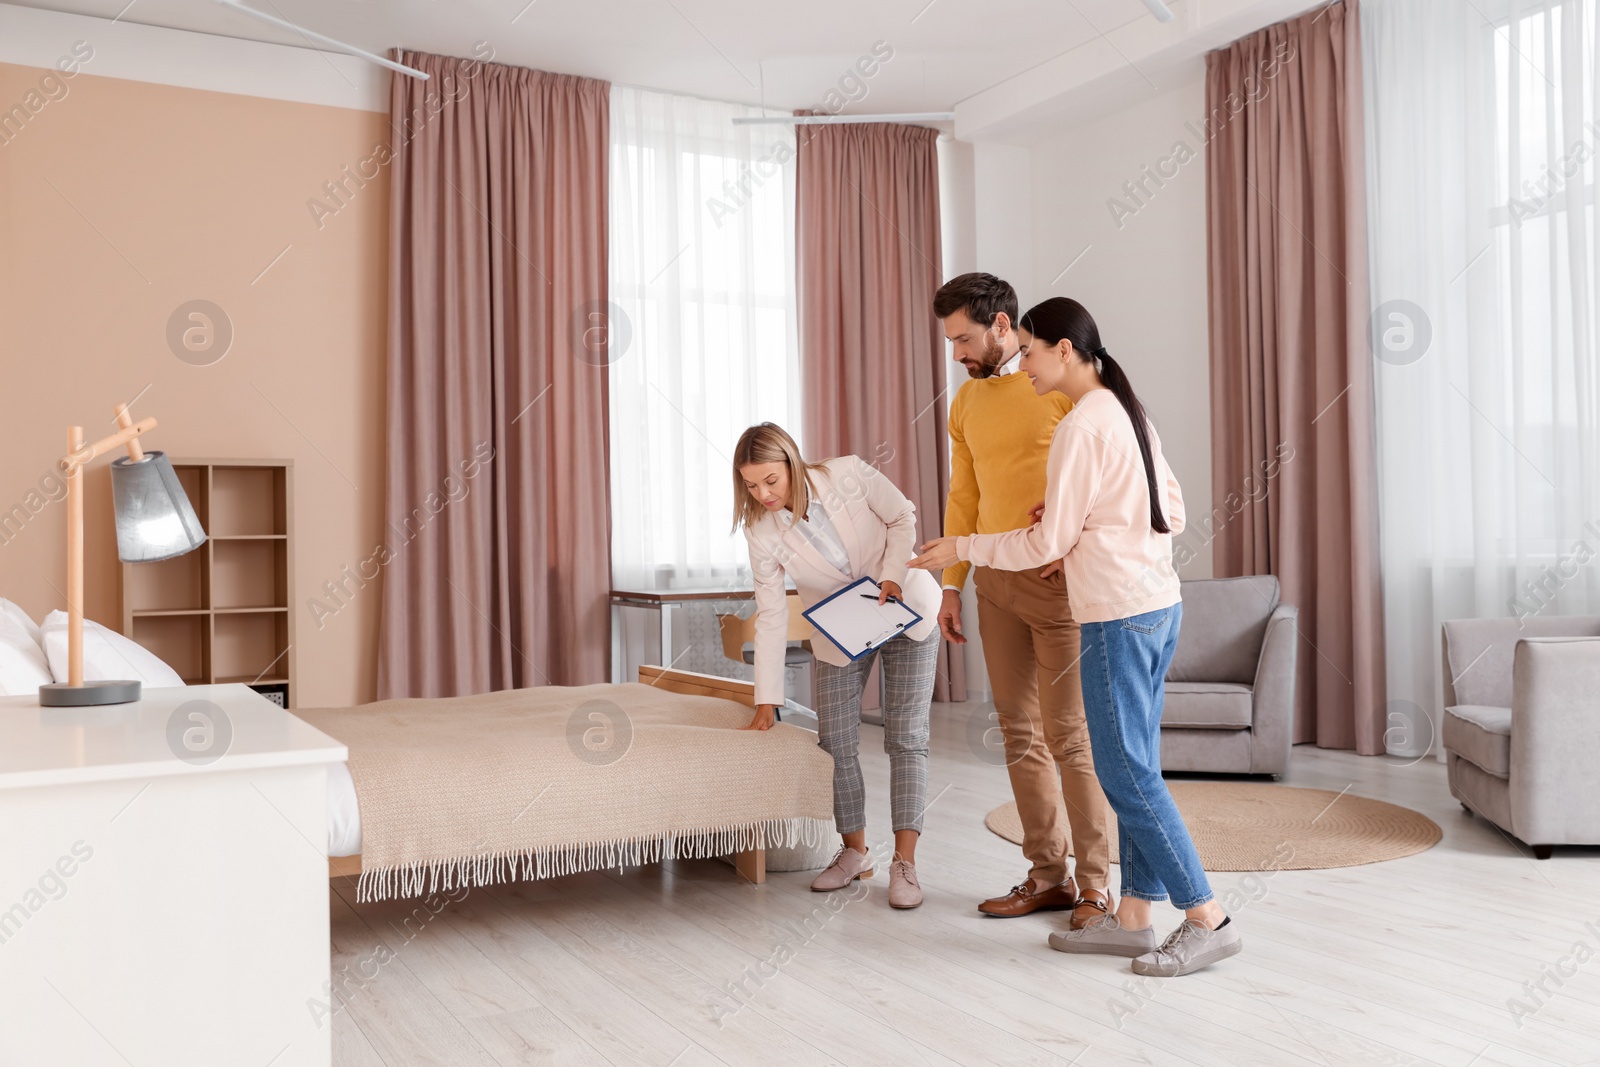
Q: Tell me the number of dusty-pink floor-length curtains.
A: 3